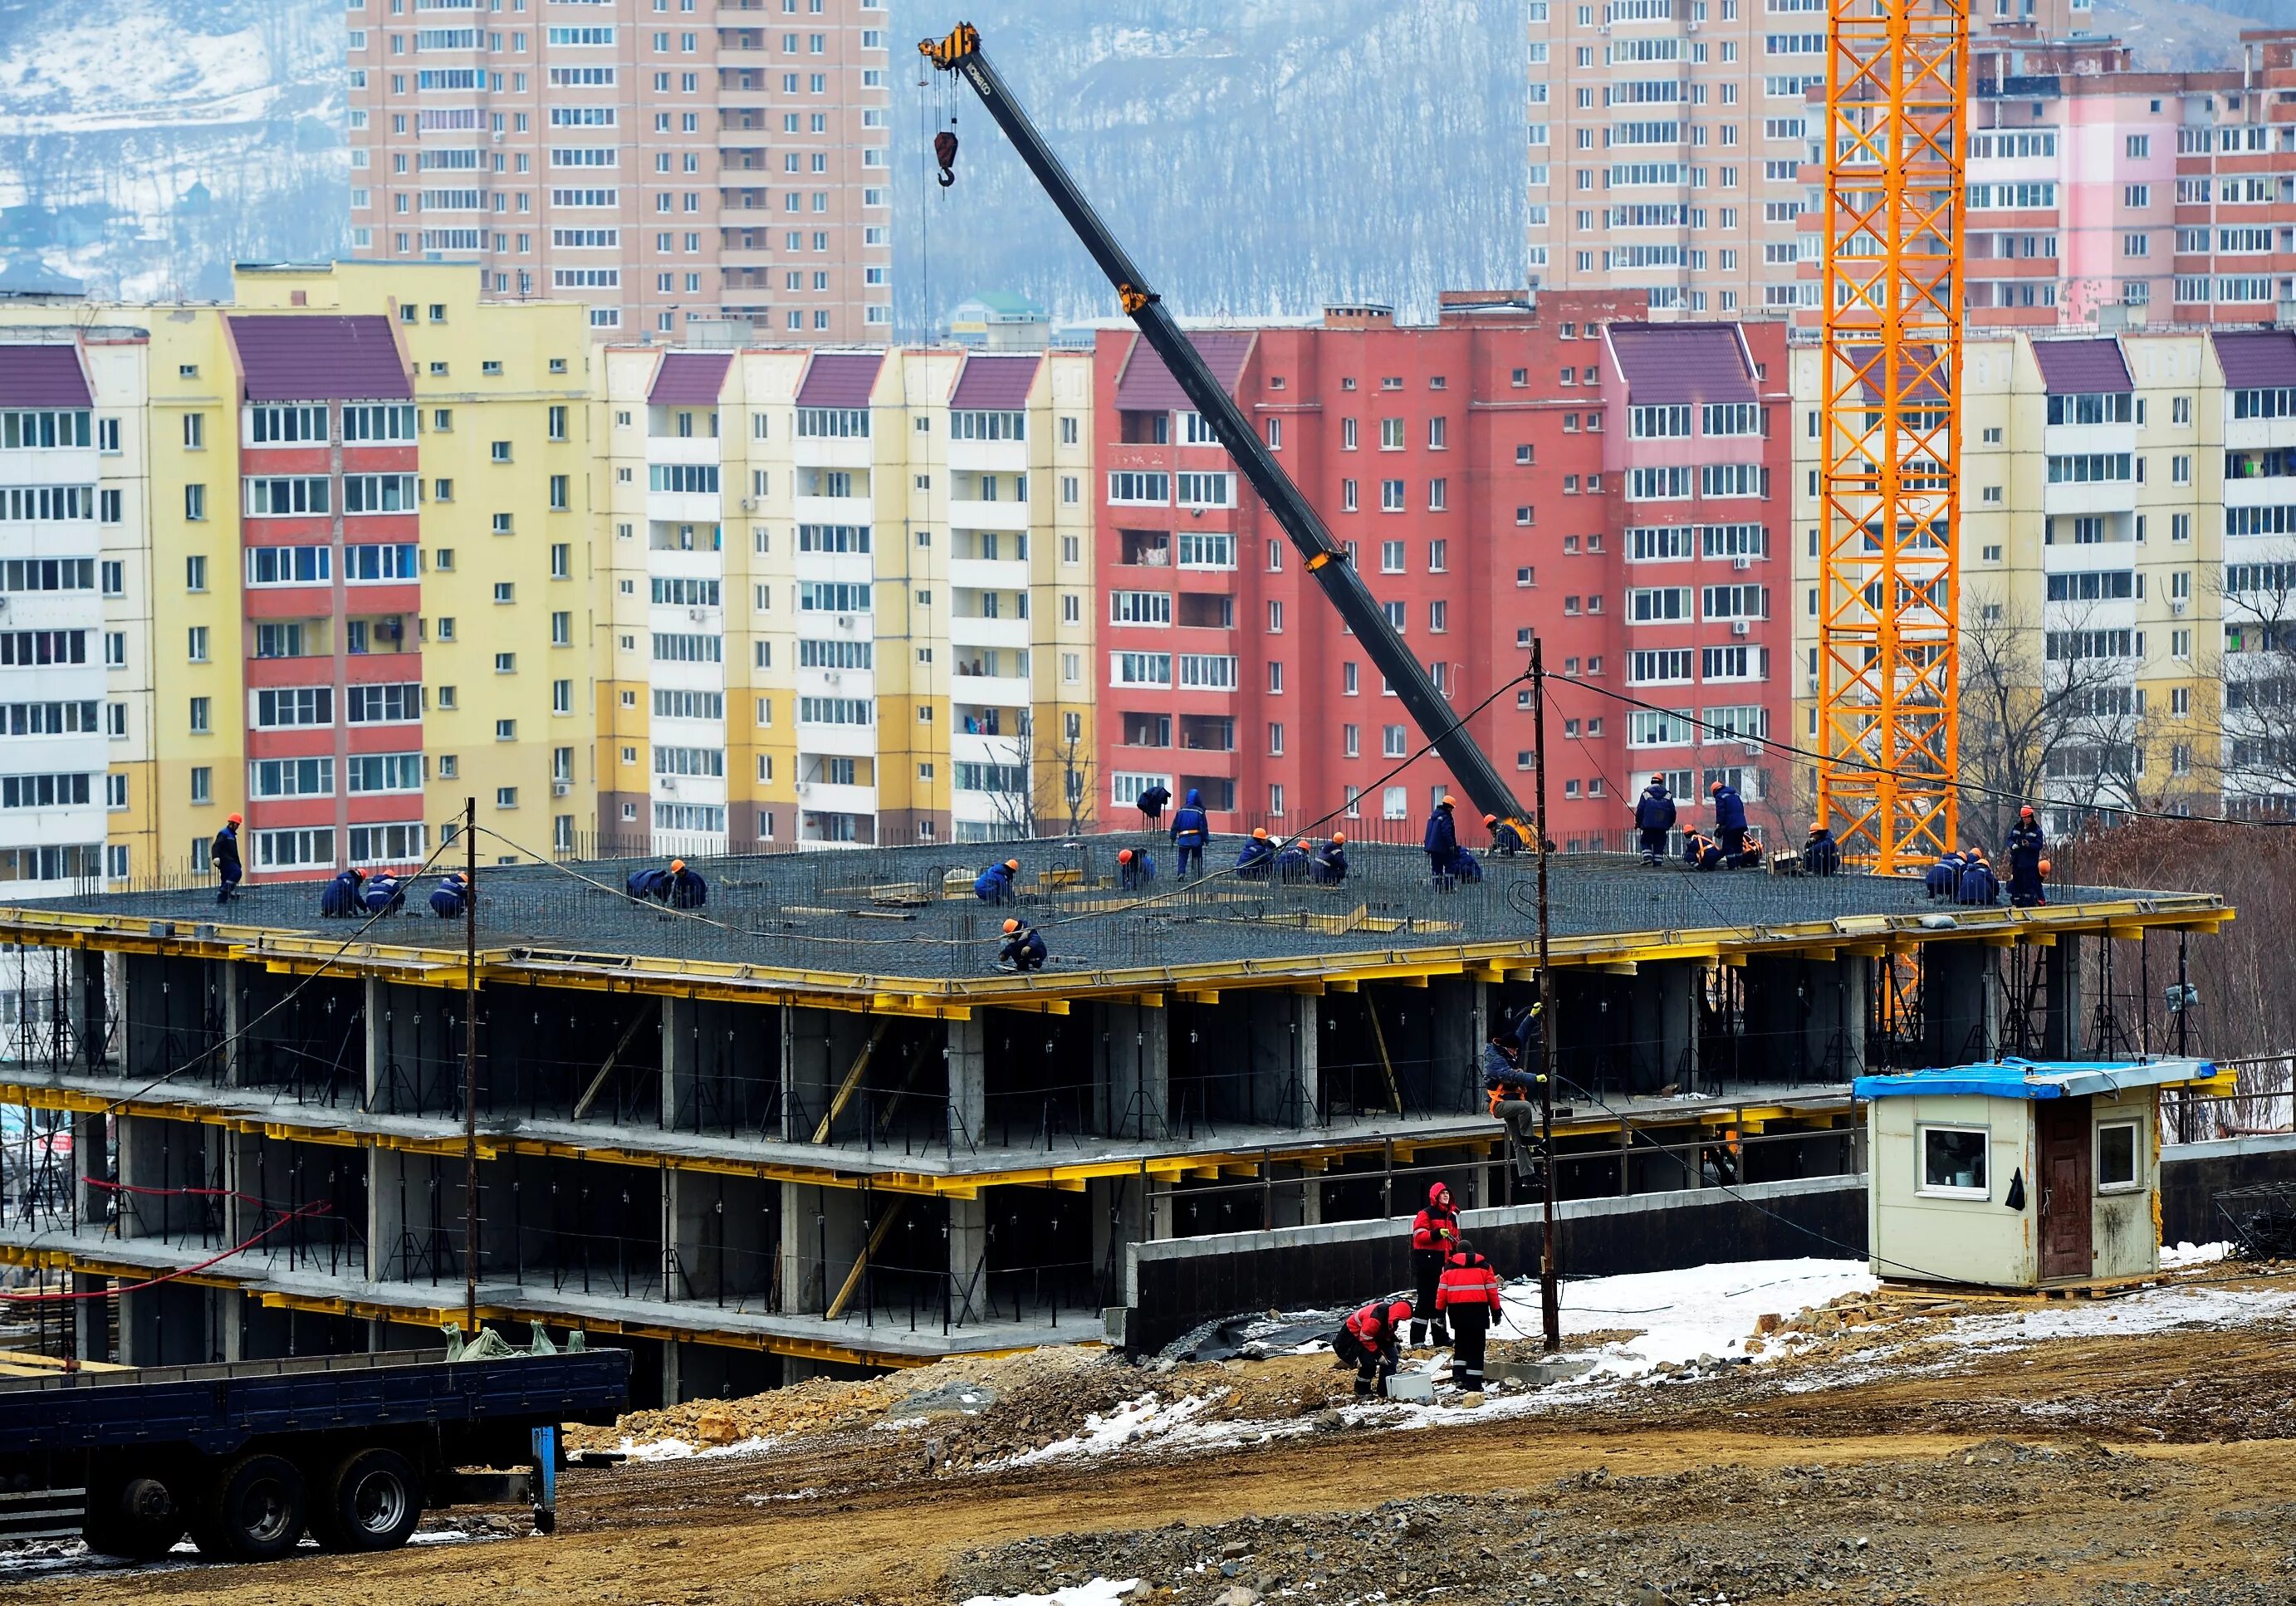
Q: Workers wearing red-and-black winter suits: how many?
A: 3